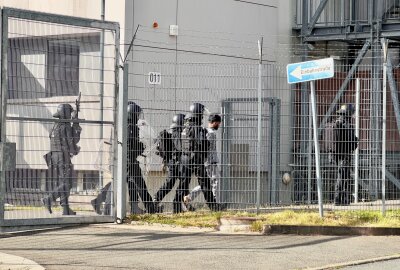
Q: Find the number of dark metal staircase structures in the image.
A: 1